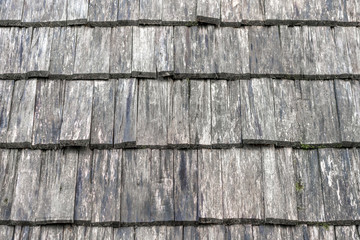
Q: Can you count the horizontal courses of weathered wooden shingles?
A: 5